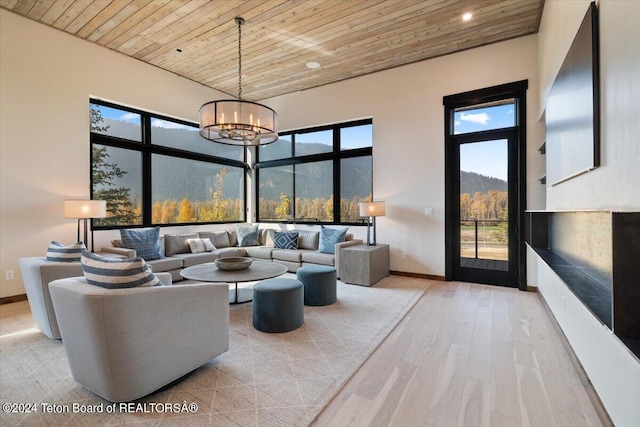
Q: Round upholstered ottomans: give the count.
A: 2